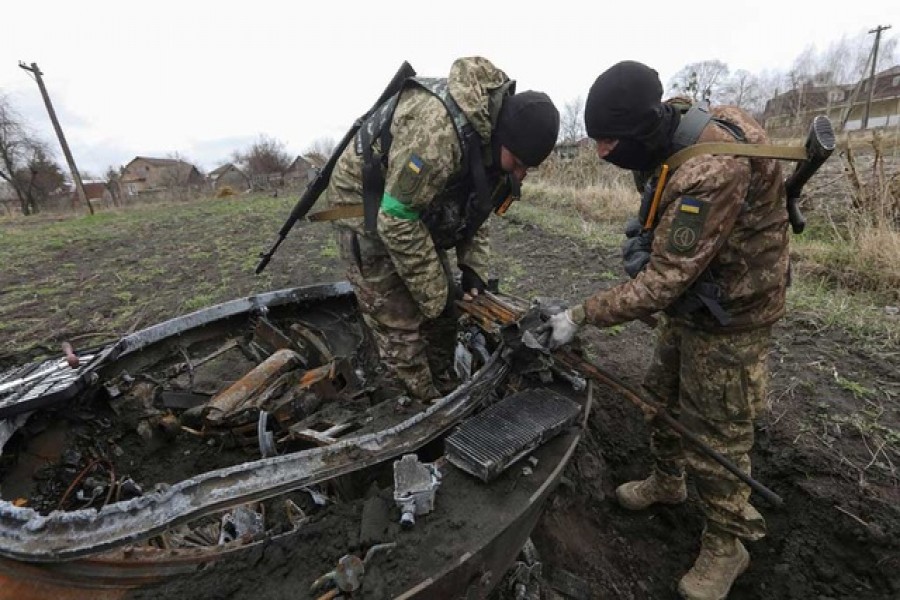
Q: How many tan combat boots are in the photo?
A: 2